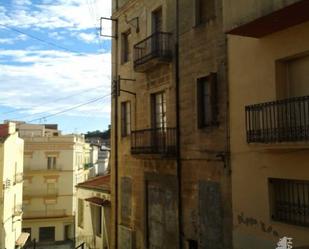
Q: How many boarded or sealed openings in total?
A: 3